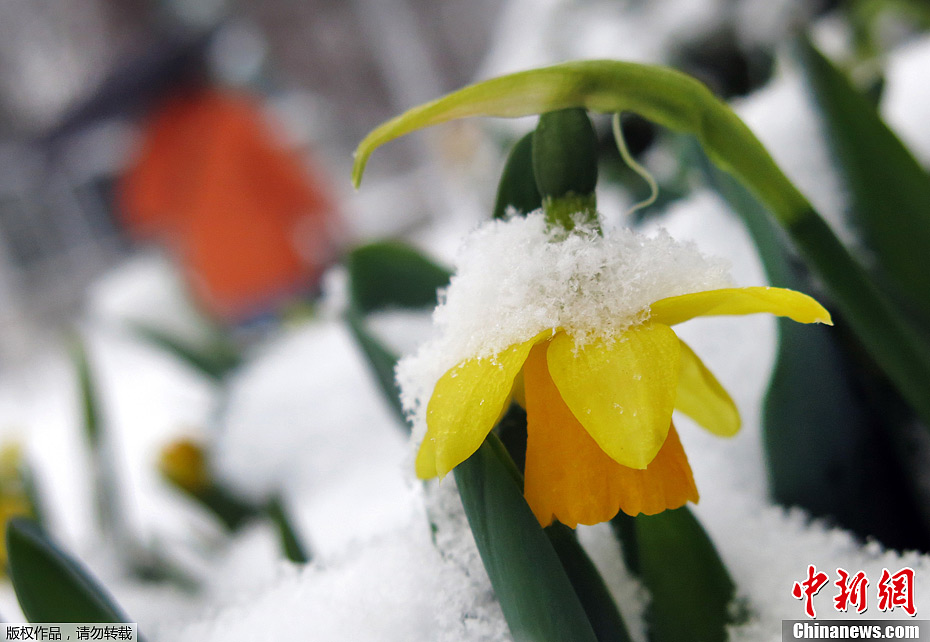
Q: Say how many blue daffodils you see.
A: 0